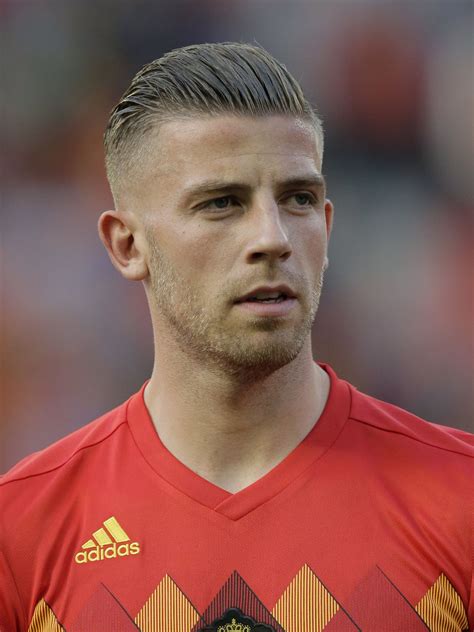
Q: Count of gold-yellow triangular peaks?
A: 4